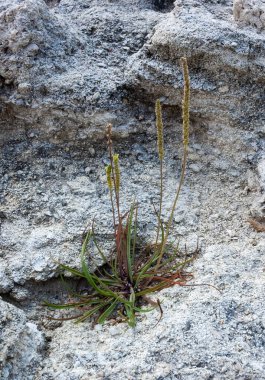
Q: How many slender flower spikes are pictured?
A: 5